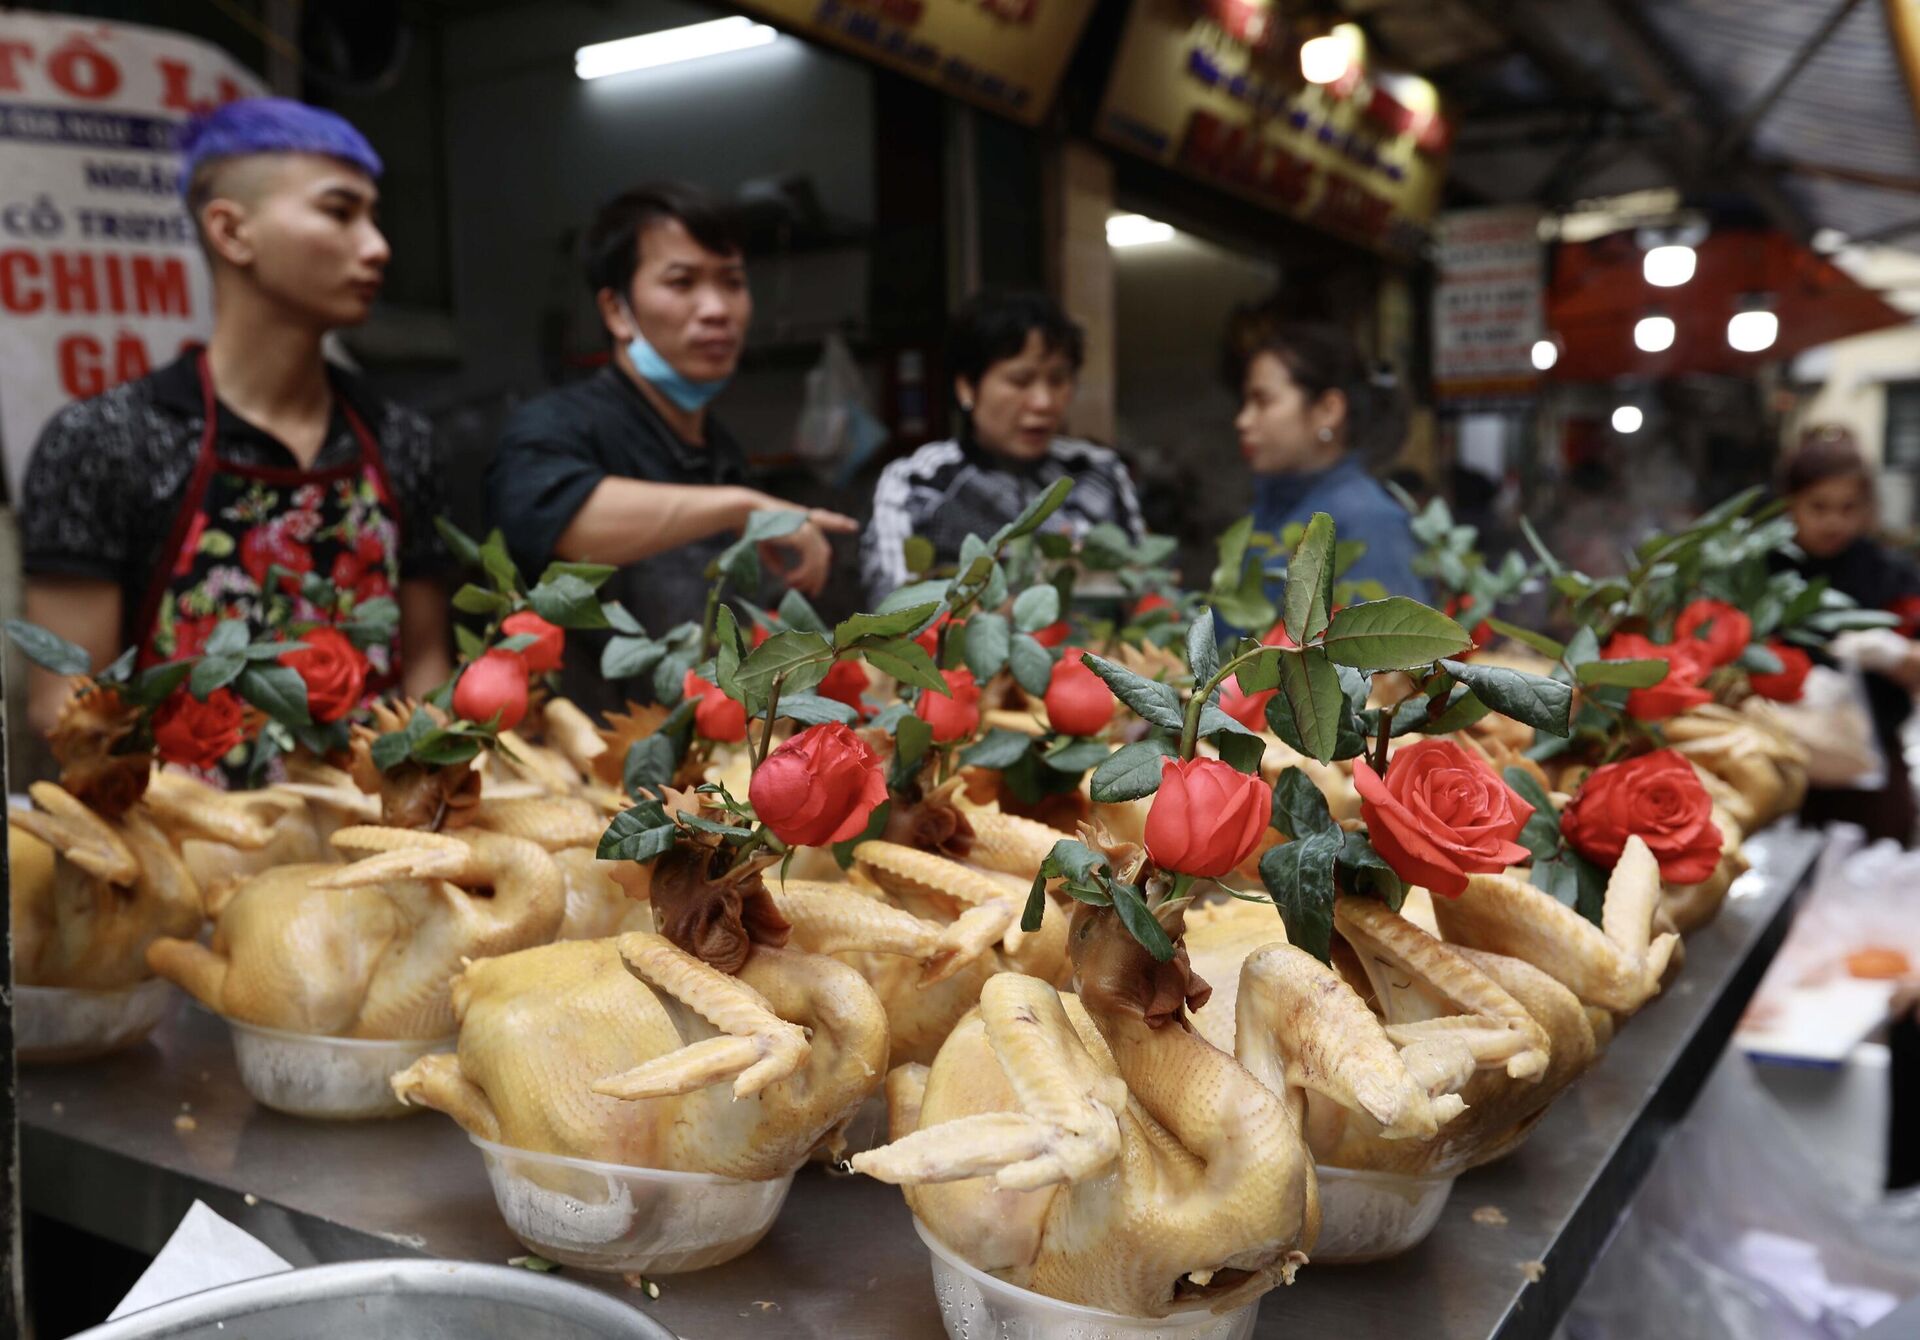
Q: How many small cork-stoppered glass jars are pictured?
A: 0